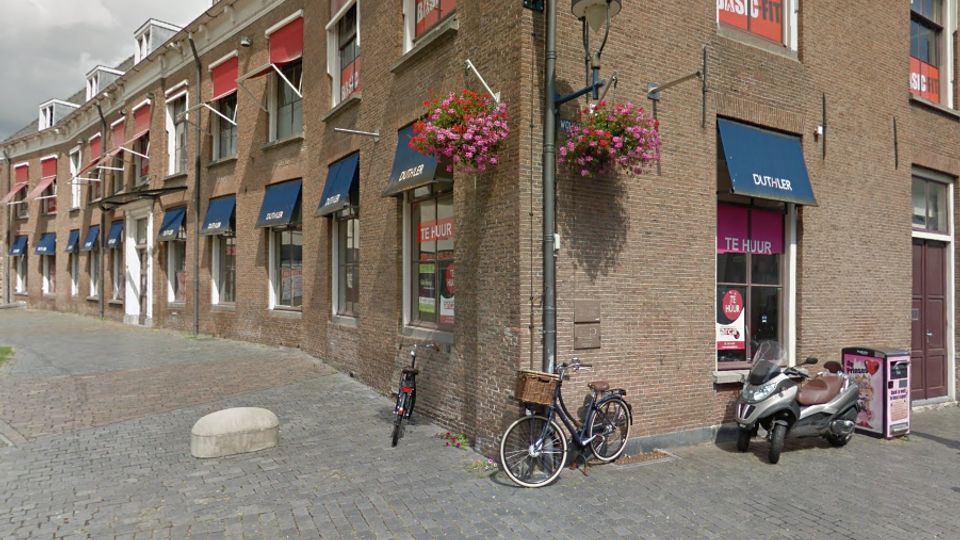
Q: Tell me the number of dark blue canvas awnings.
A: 11